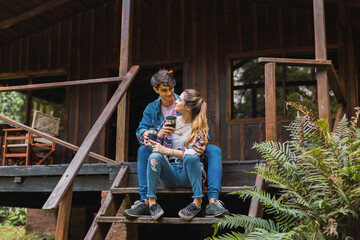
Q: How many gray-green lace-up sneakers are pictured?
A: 2